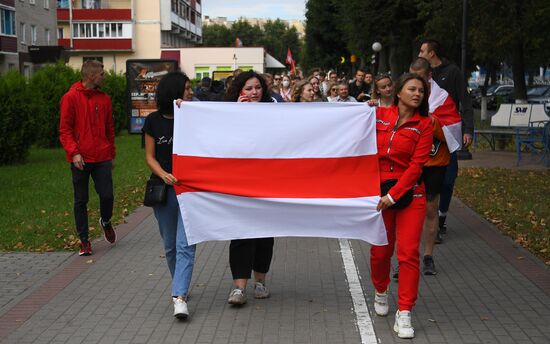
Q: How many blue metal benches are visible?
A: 1